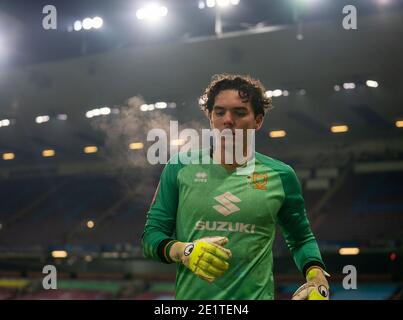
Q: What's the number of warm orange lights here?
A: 11